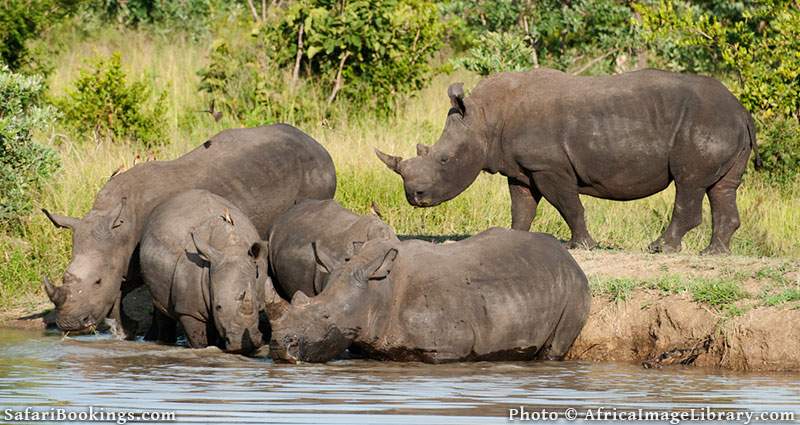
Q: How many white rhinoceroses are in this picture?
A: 5